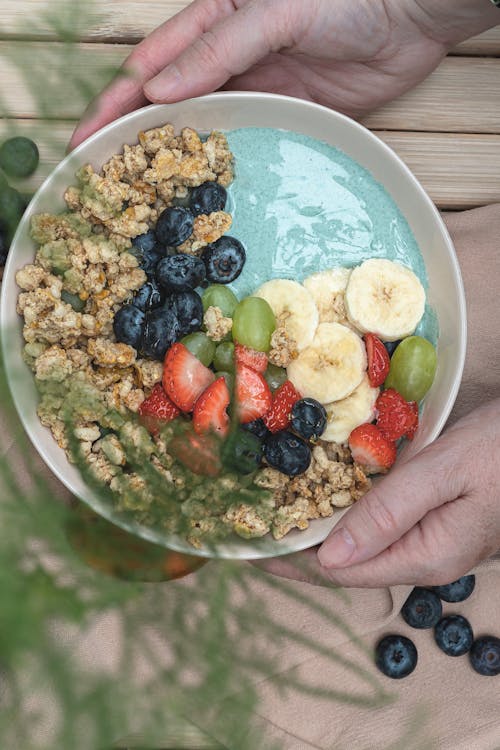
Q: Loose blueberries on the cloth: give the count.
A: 5